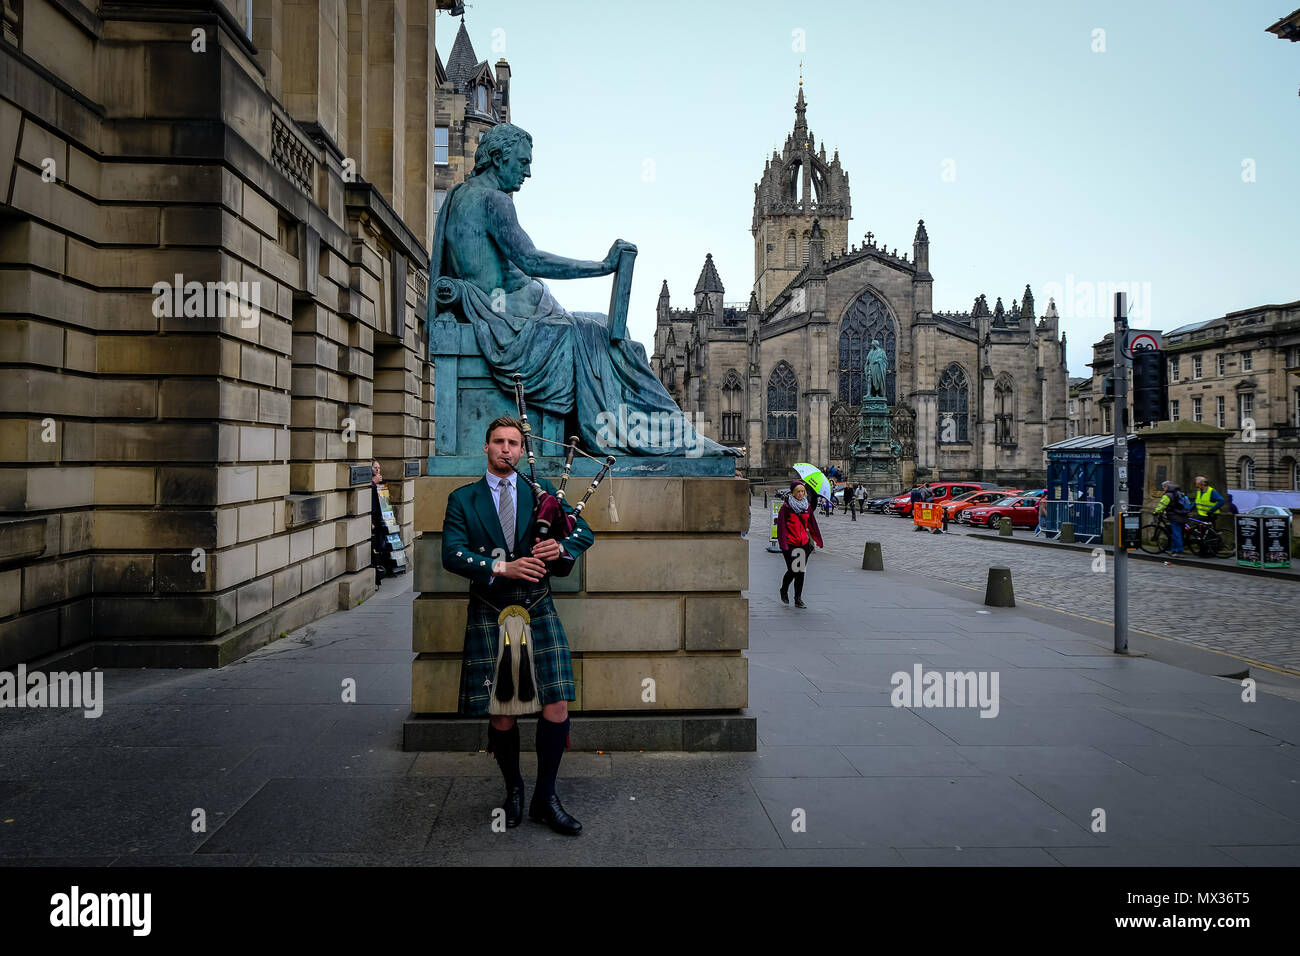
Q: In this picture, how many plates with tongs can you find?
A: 0